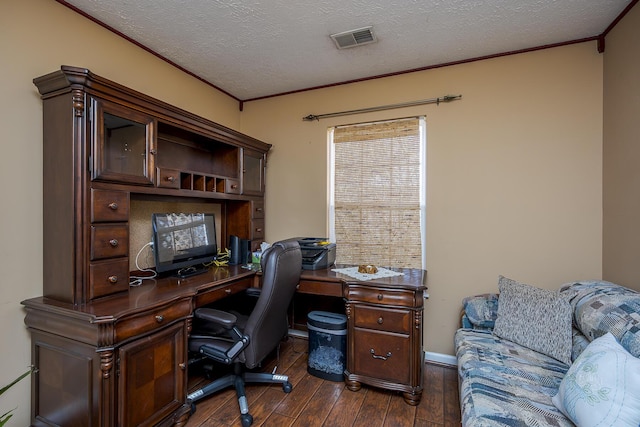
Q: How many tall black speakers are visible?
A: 2